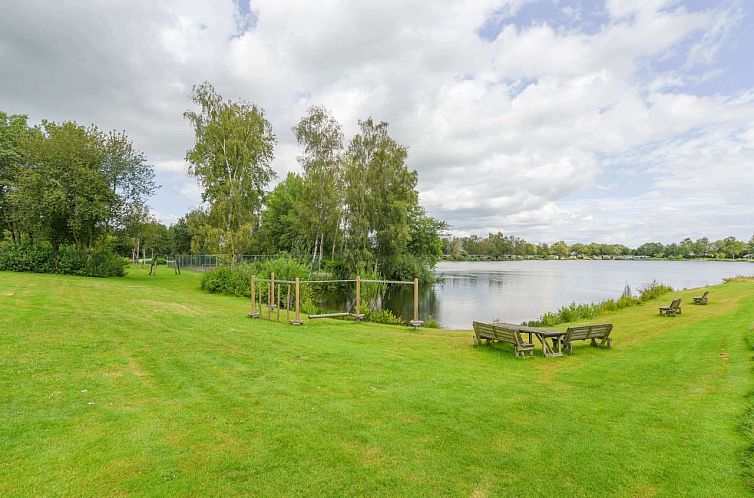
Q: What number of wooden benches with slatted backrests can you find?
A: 4